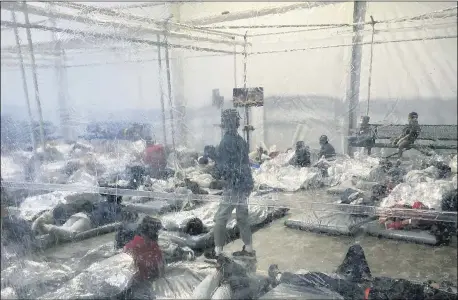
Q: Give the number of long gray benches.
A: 1